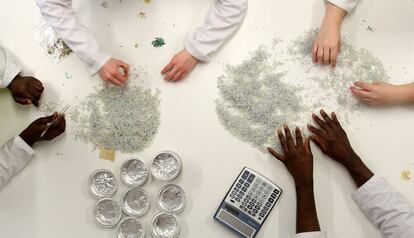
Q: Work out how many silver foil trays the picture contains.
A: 8